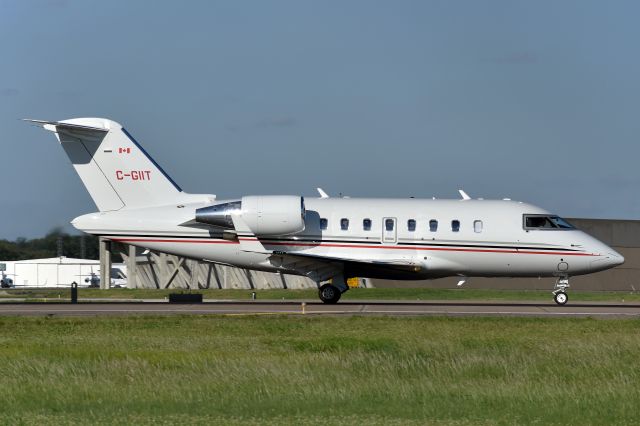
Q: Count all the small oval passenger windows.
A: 8